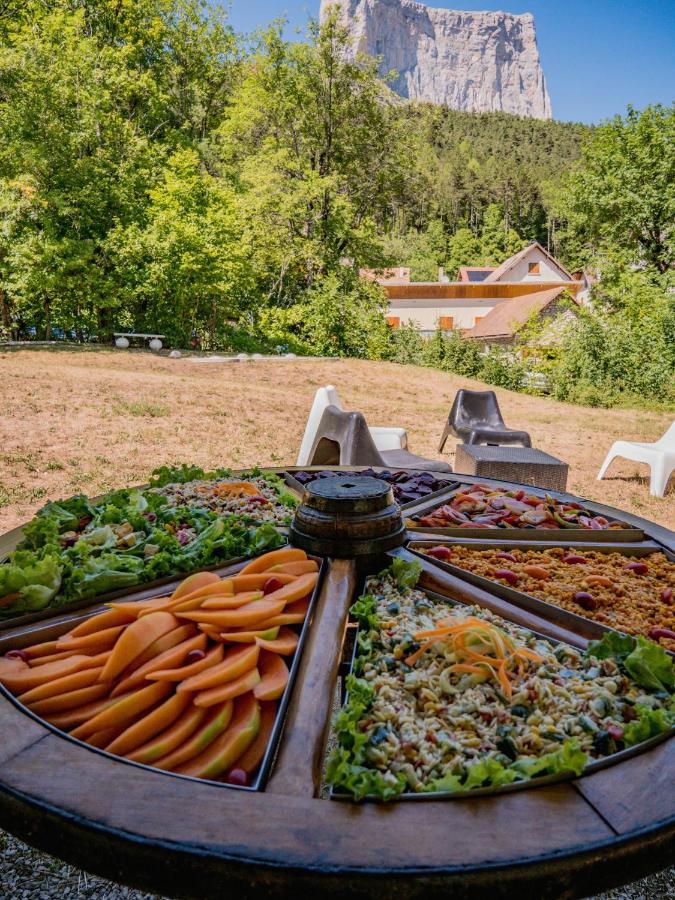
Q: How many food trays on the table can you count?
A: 7